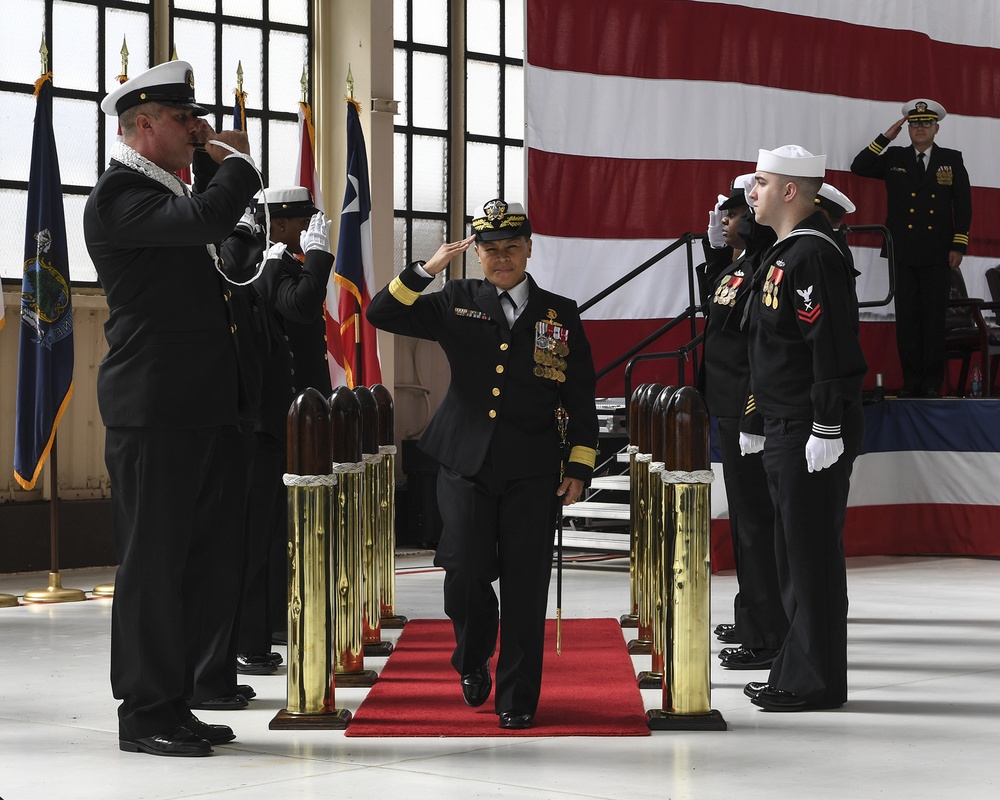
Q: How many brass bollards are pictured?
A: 8